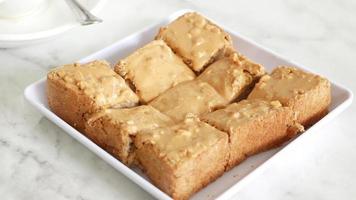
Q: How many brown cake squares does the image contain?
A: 9